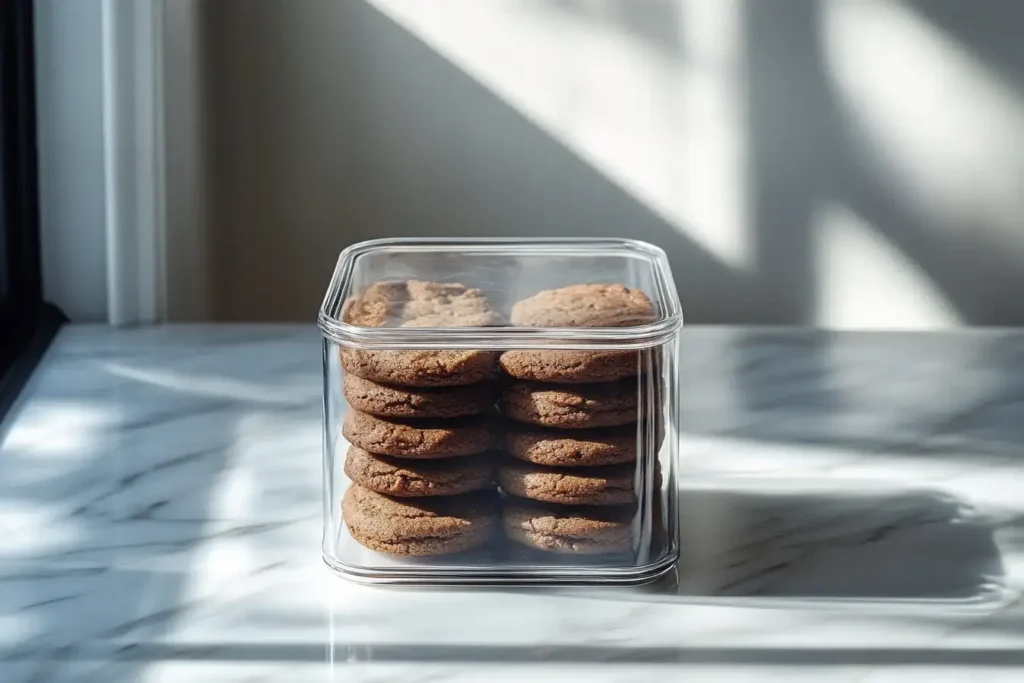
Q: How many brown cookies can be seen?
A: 12